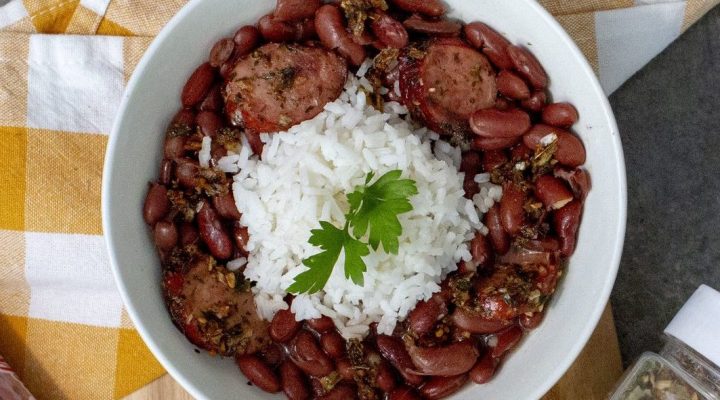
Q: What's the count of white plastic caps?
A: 1